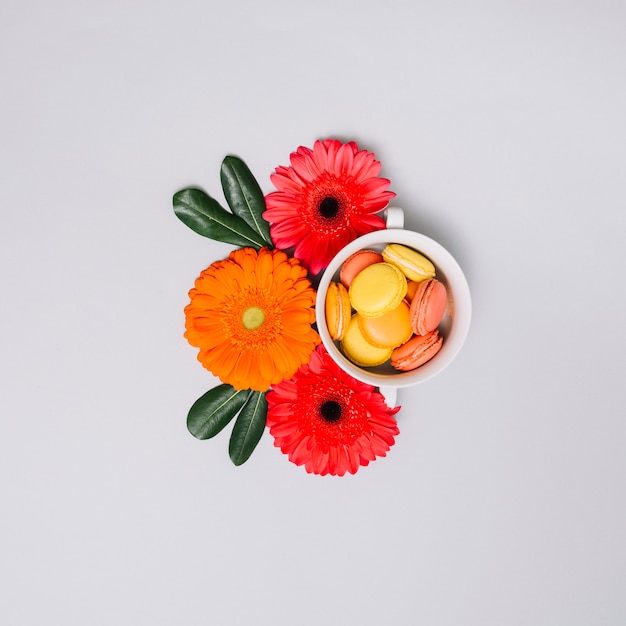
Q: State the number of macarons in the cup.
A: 9